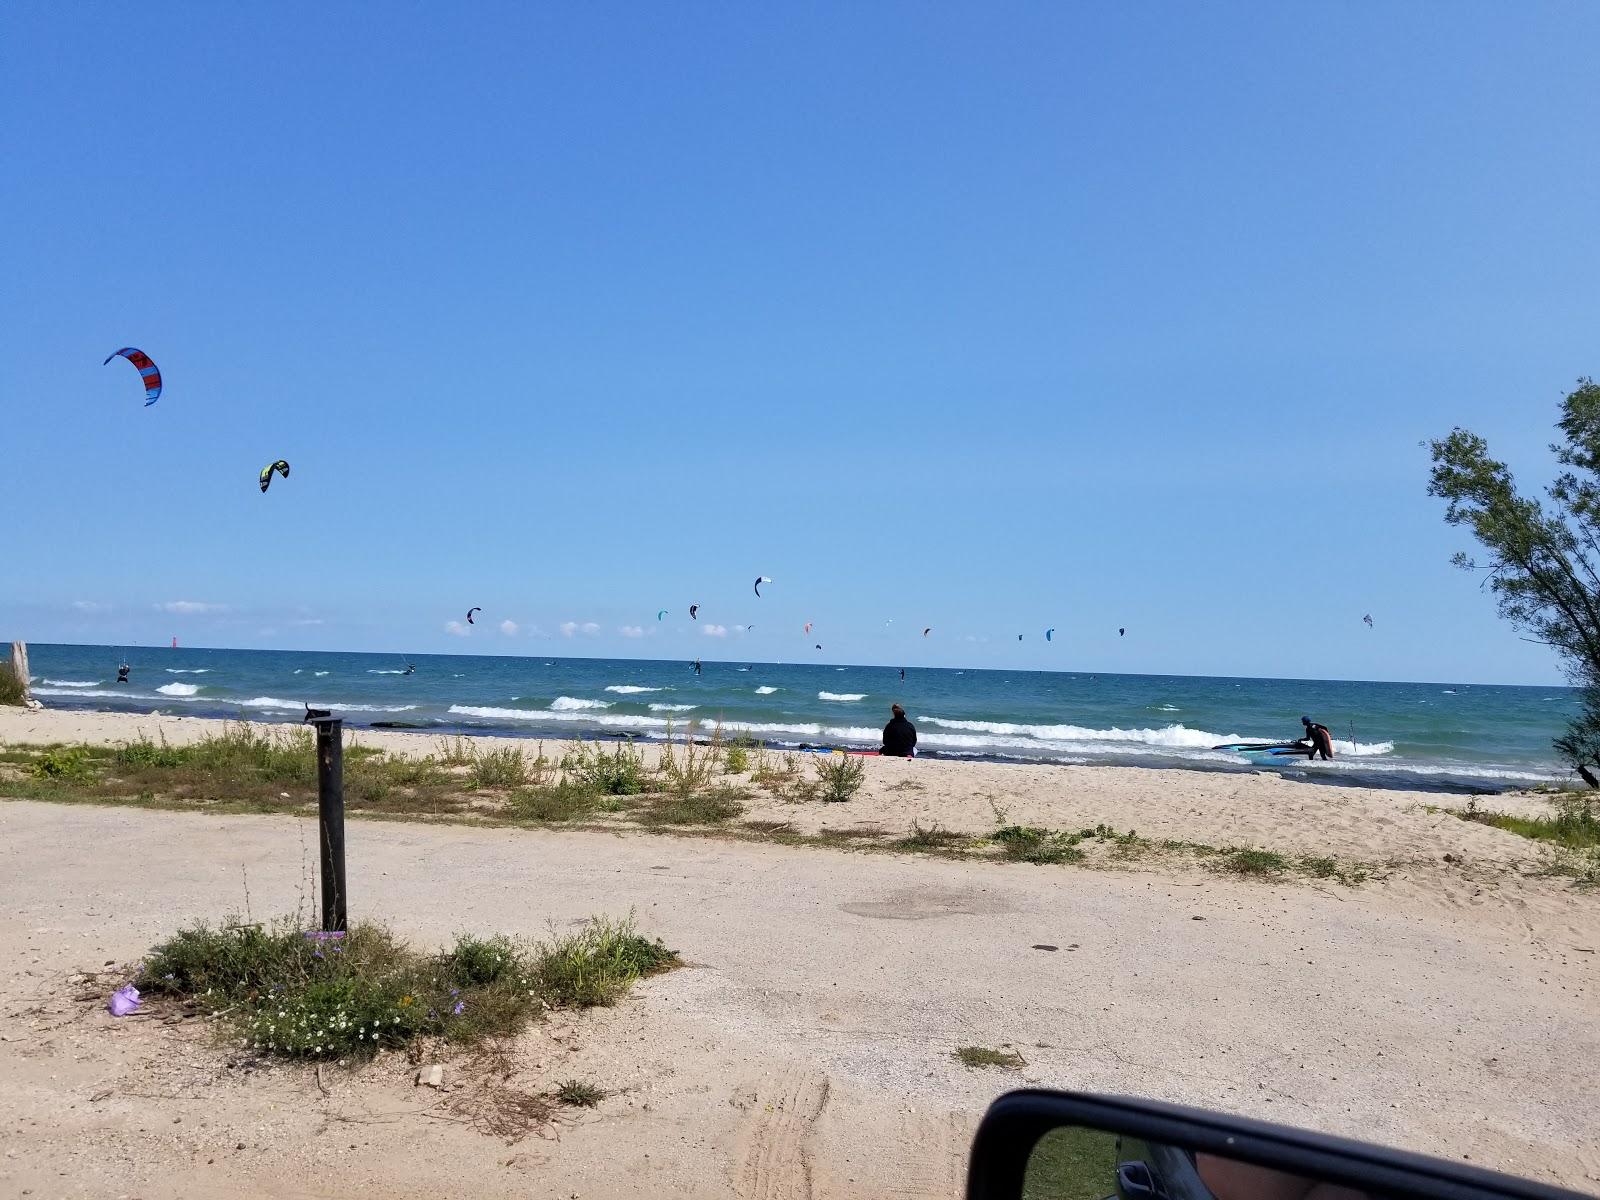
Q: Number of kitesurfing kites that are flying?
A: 15